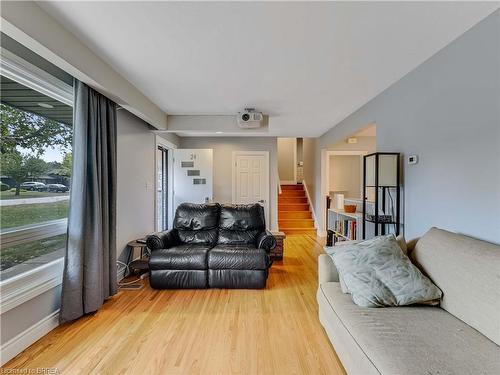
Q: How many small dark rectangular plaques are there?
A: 3